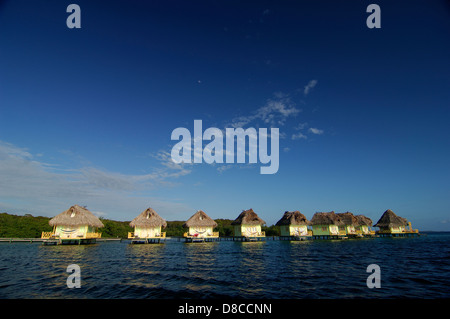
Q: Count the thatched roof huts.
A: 9